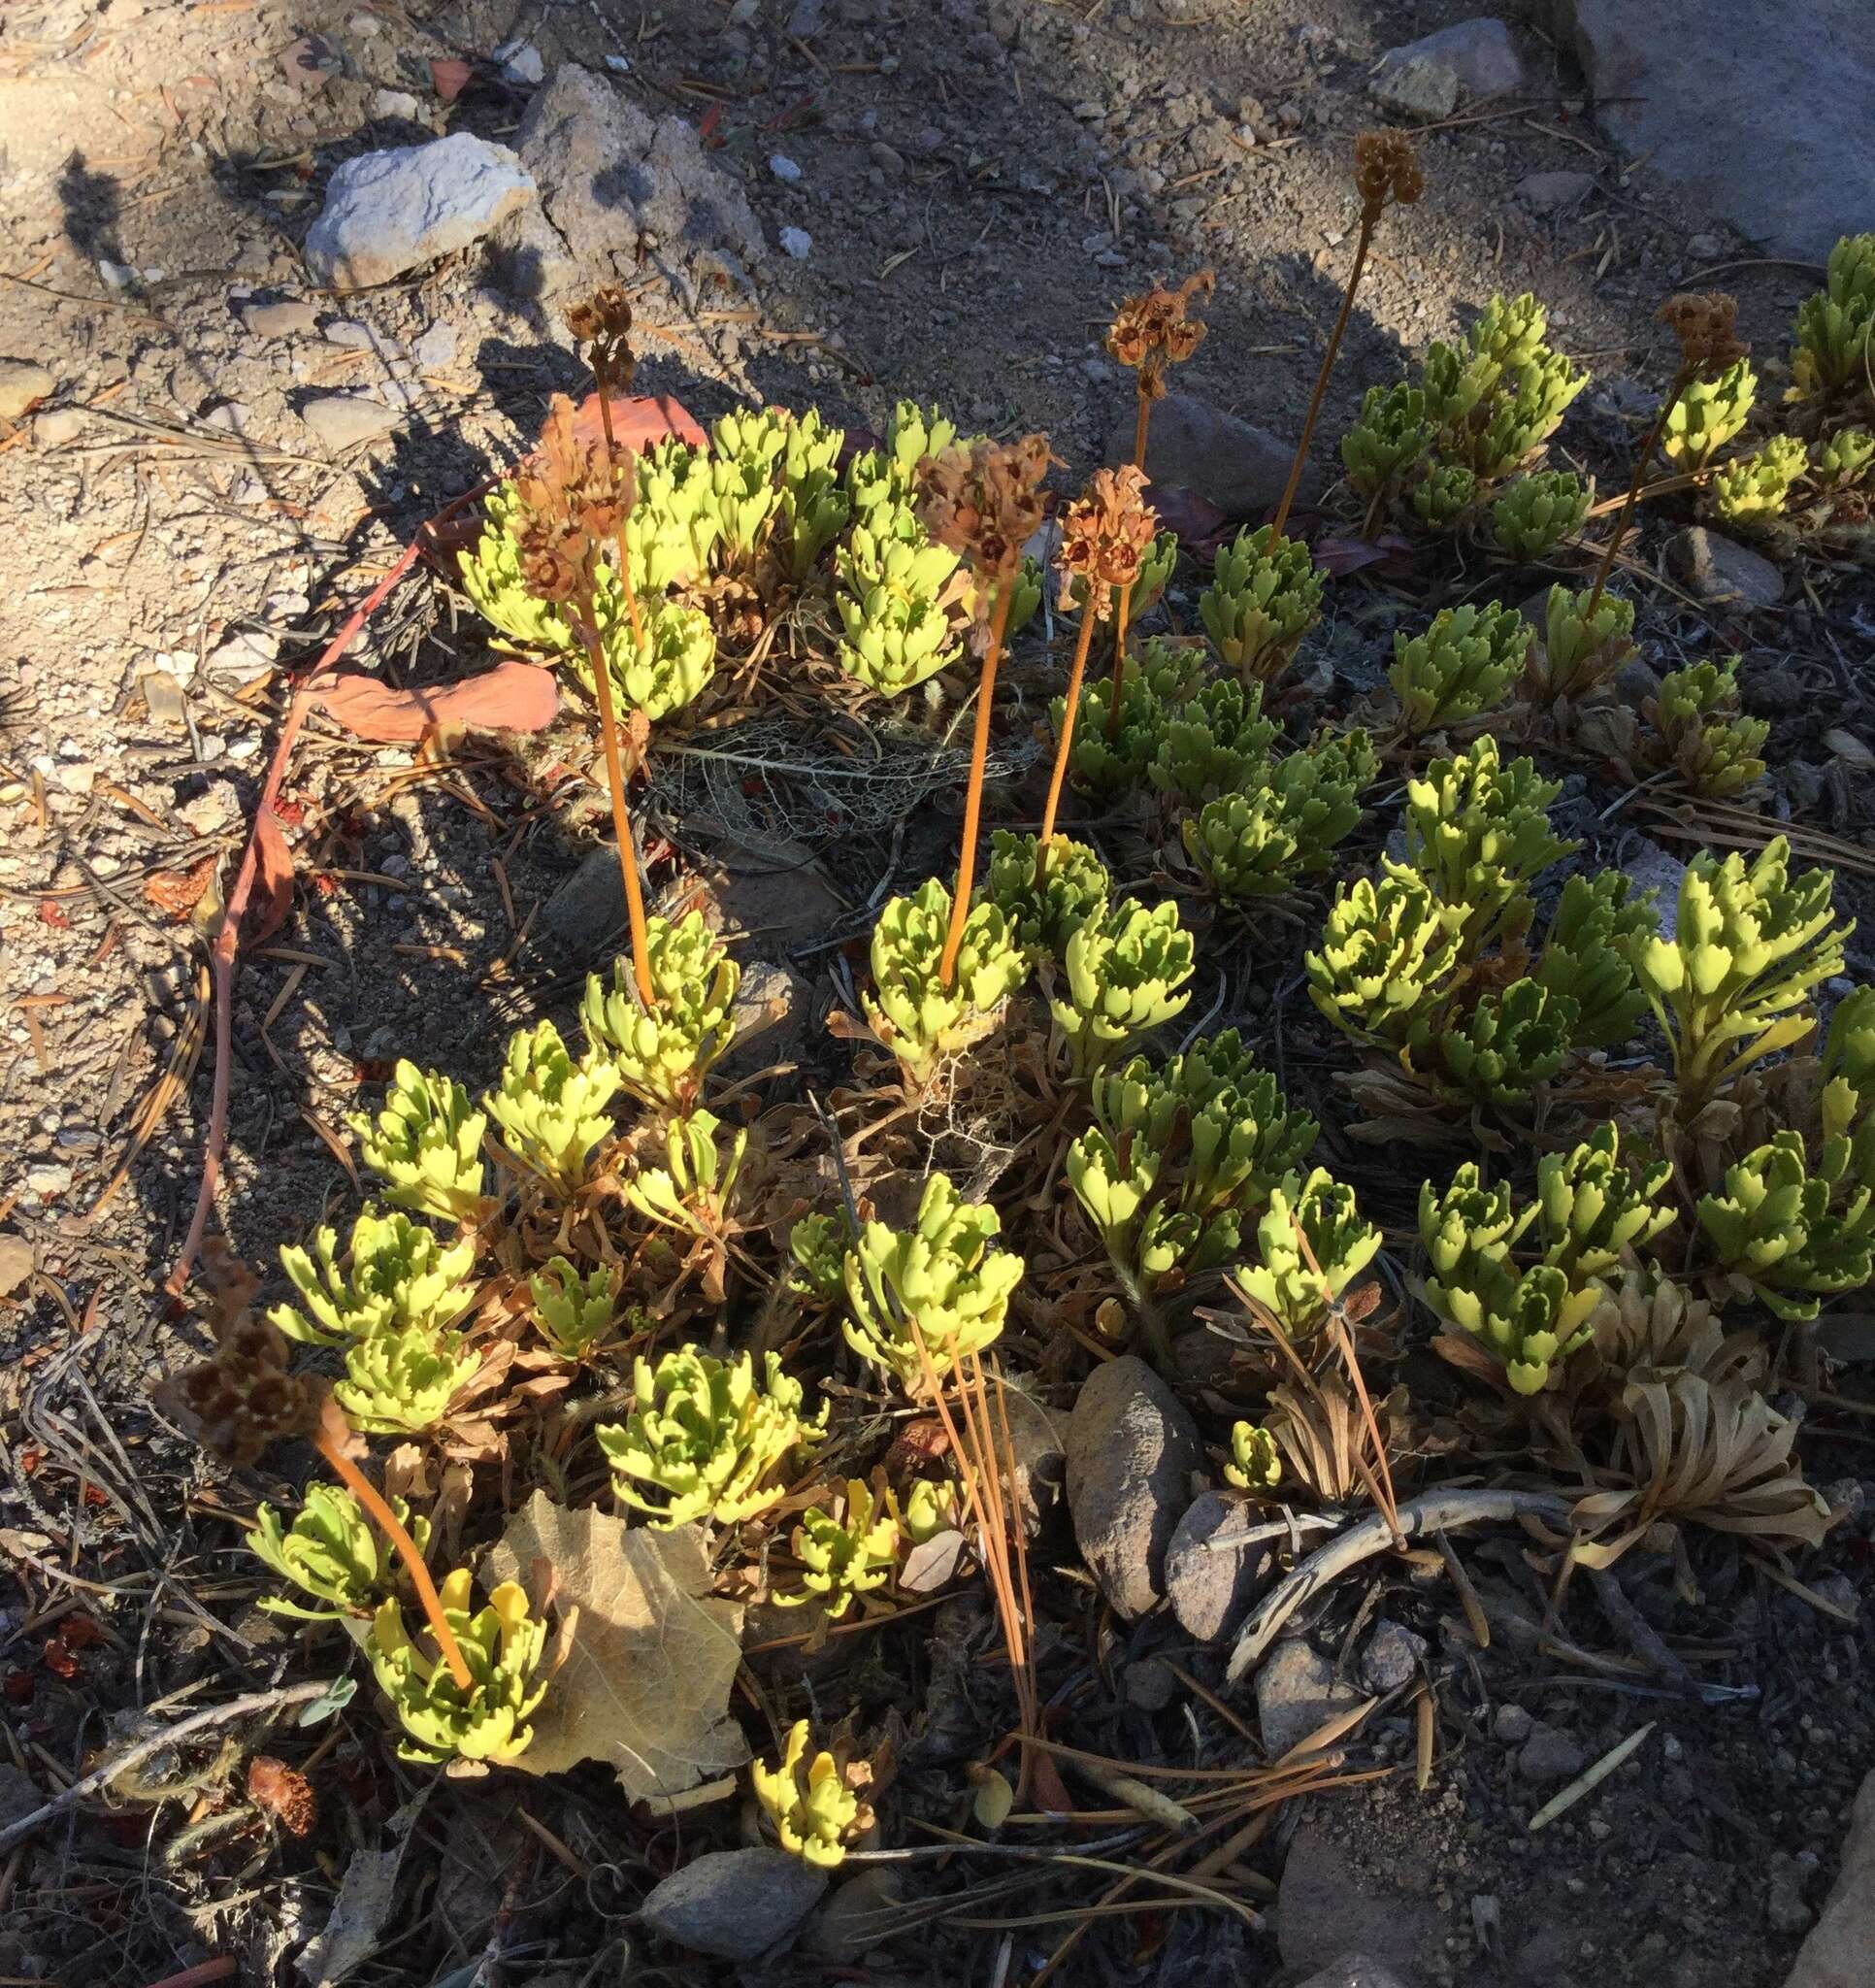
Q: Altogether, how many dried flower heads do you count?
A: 8